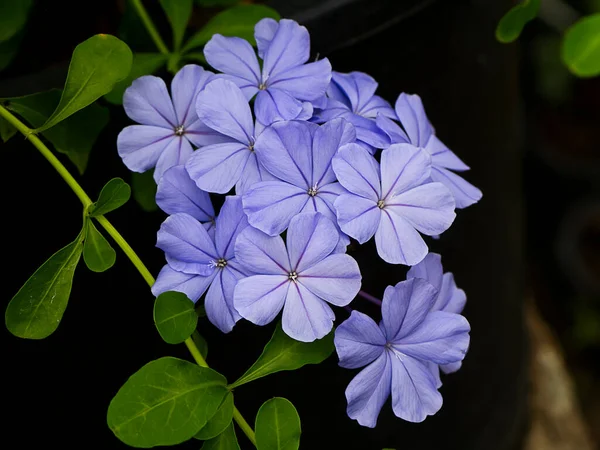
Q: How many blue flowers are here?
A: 12